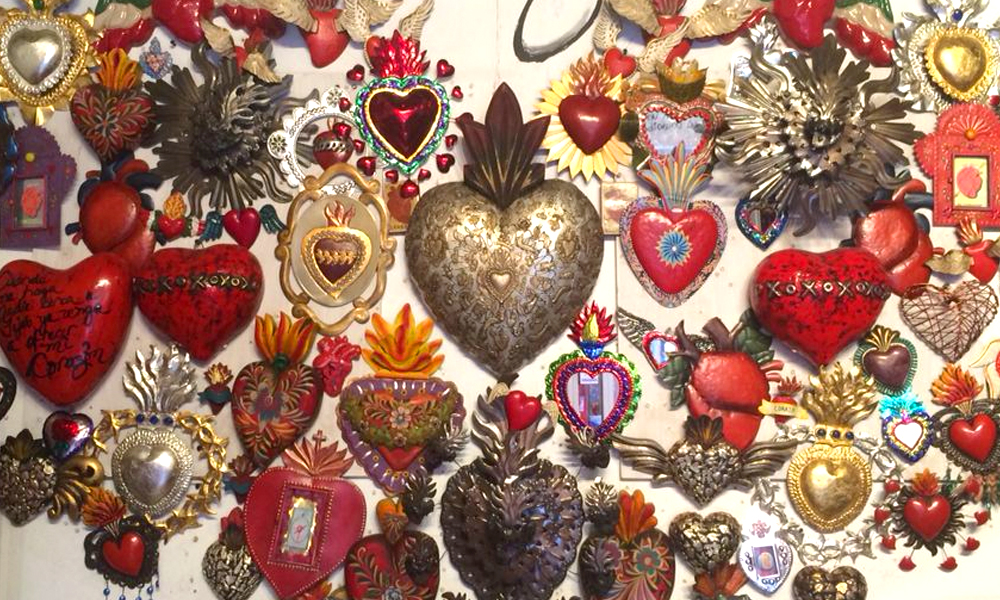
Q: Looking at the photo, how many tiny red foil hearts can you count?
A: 12